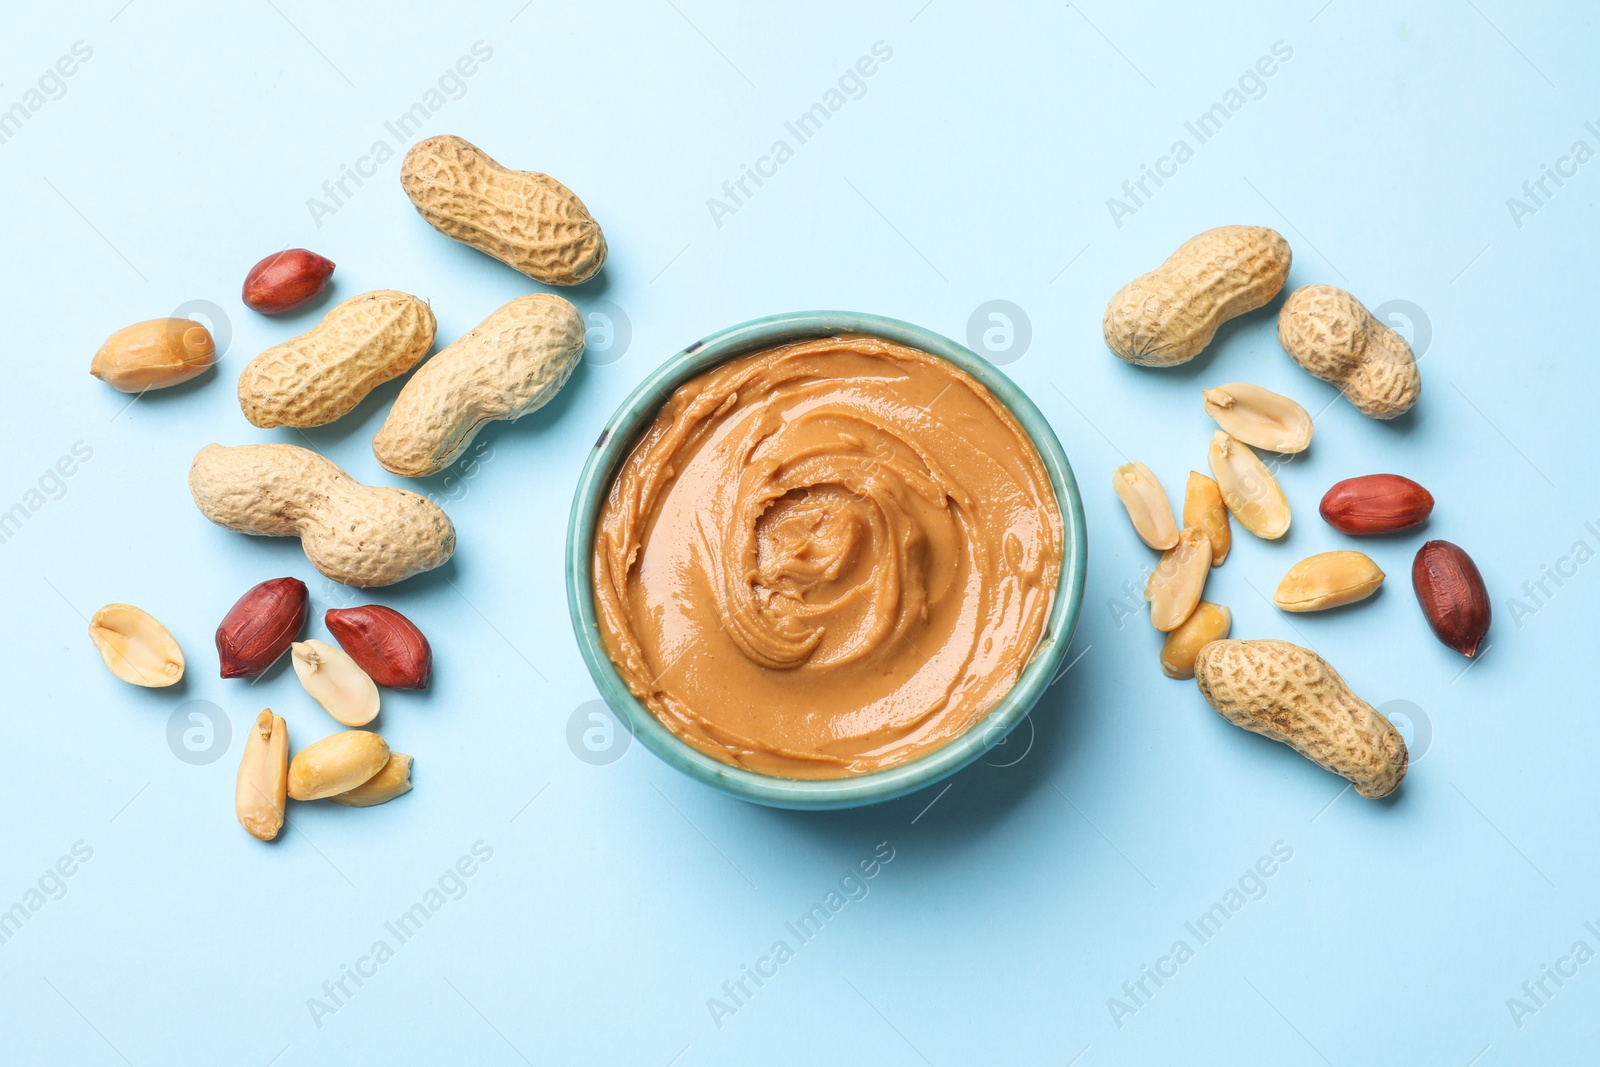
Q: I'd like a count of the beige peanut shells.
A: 7